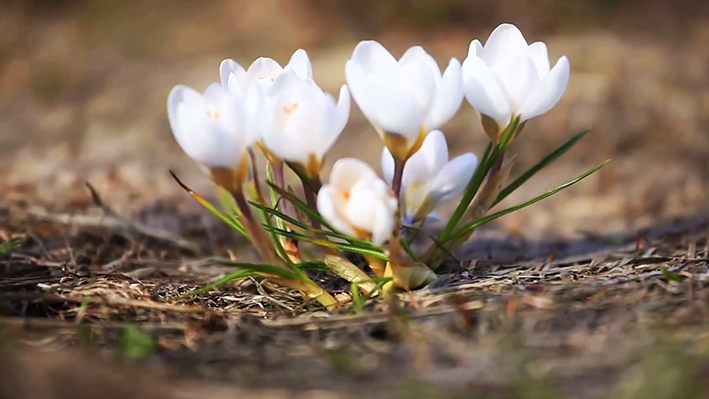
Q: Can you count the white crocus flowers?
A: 7